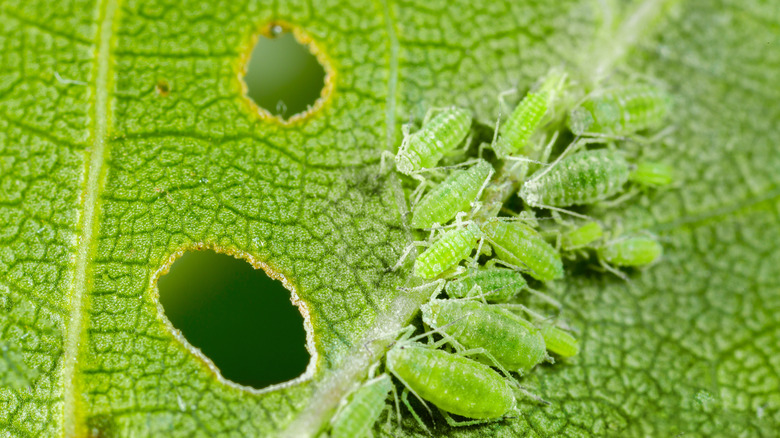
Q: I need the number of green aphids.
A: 15